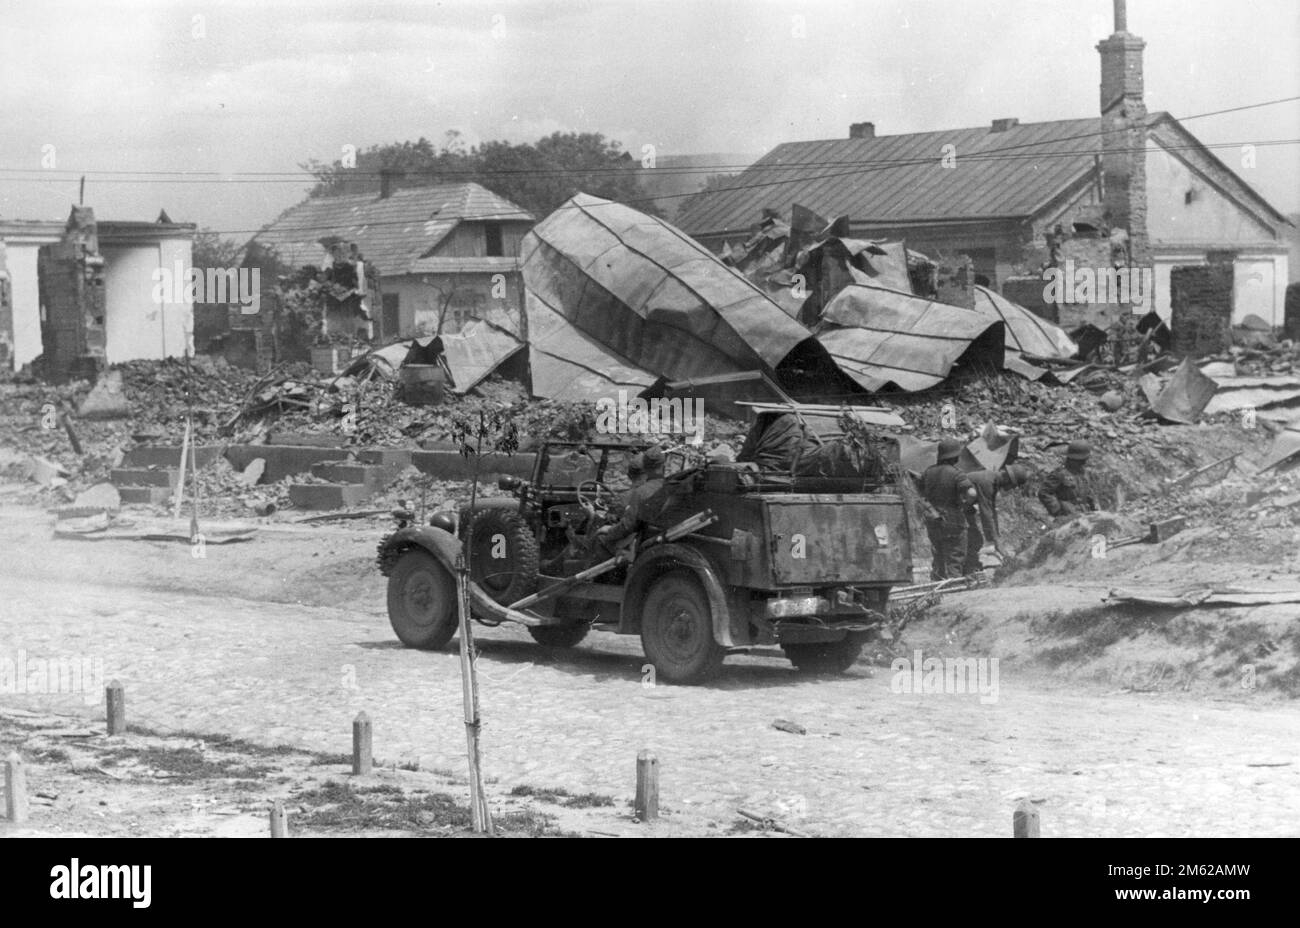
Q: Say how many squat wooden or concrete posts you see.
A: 6